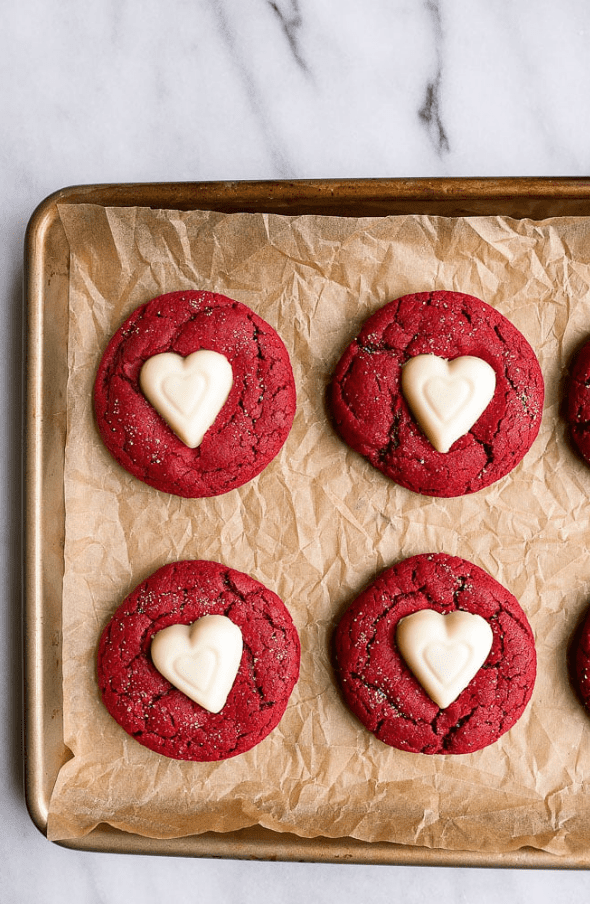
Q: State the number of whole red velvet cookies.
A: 4